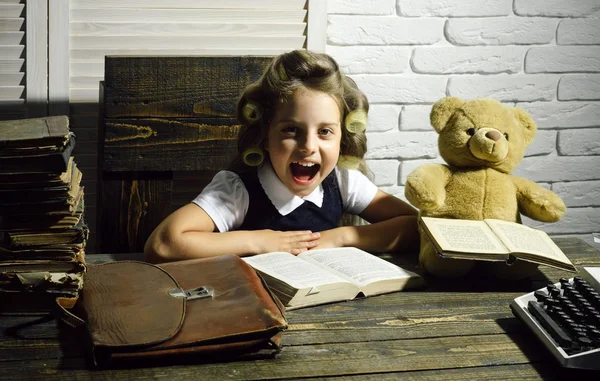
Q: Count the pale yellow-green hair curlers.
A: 4